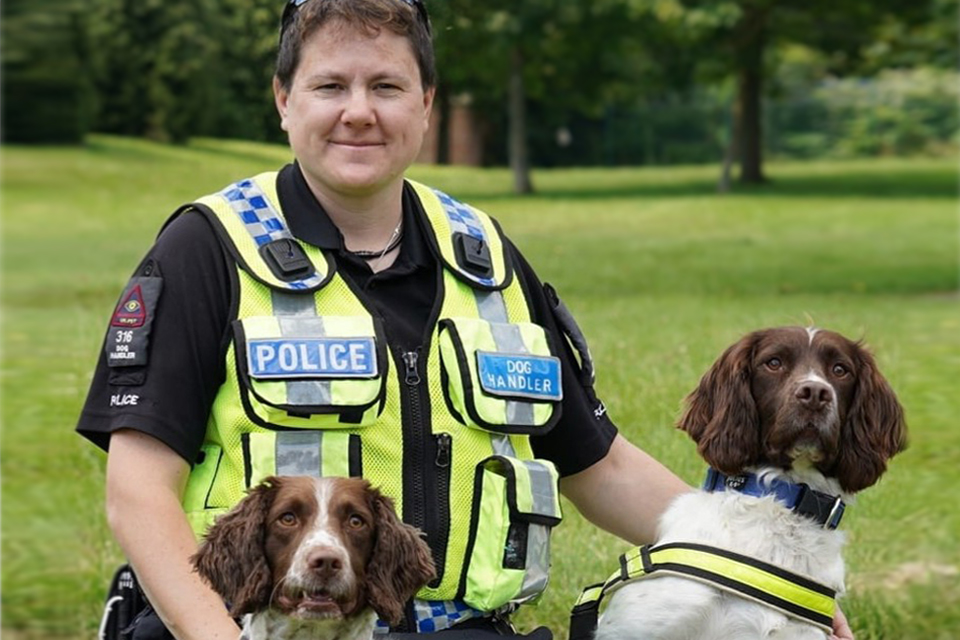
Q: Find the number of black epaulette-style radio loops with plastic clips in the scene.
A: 2